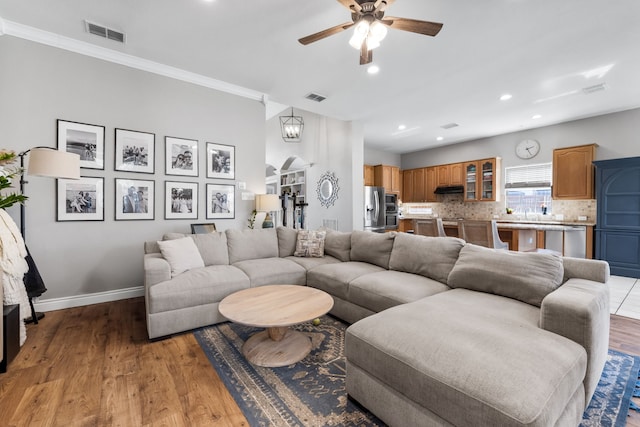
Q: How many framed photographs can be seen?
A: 8